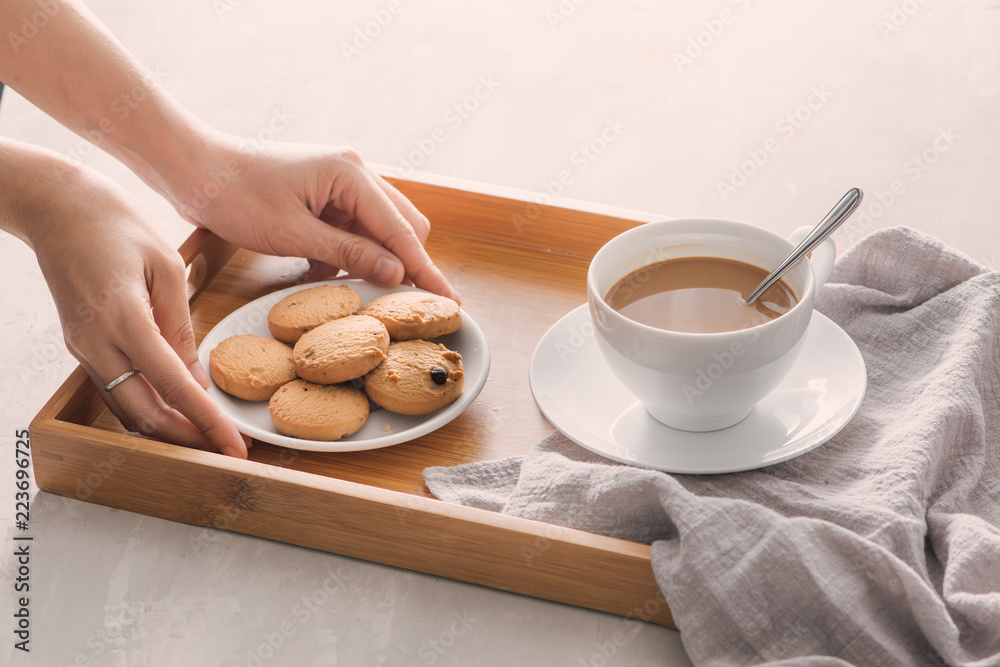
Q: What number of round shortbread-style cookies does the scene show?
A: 6